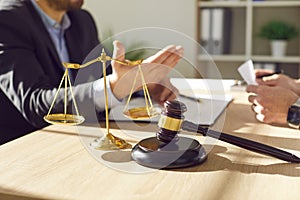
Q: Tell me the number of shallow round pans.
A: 2